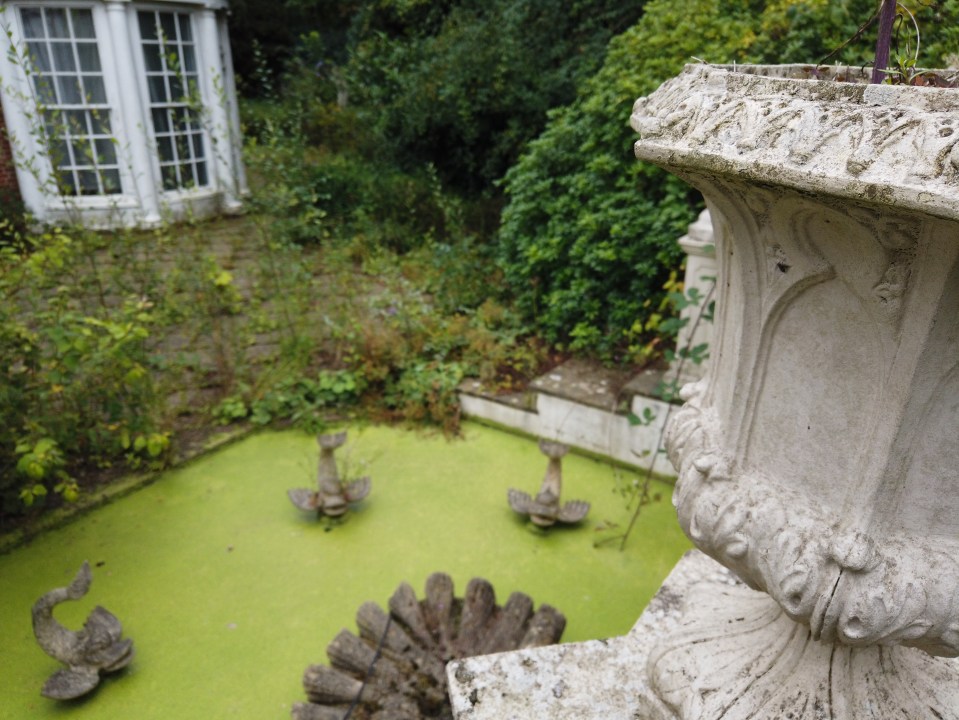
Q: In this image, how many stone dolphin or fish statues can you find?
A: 3